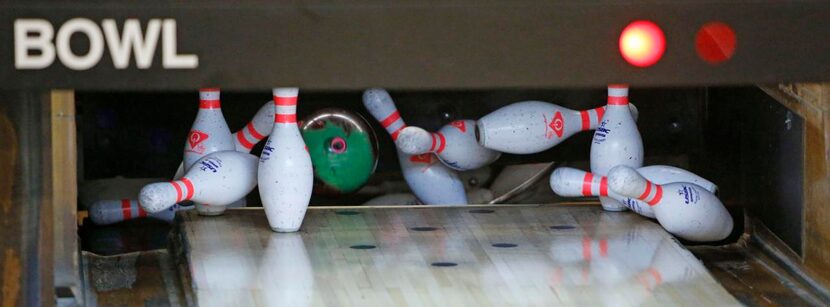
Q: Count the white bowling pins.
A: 11